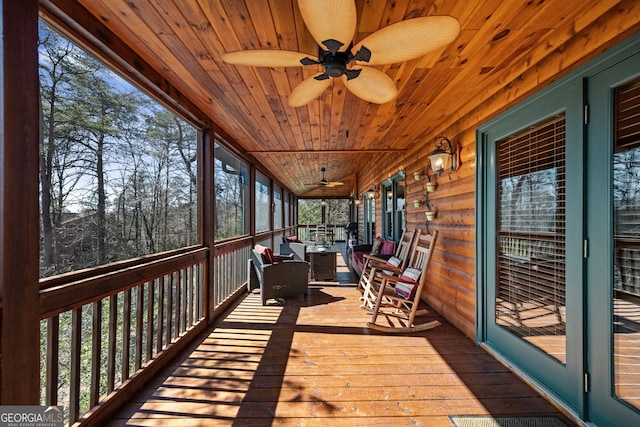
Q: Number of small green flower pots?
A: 4